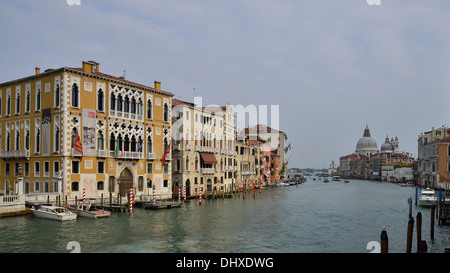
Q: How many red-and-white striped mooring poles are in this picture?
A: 6